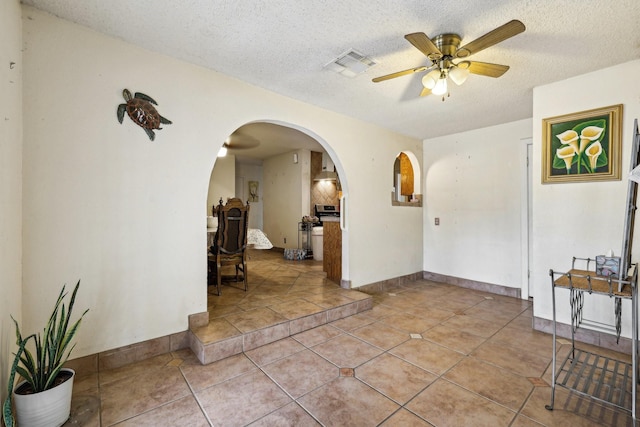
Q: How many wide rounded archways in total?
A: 1